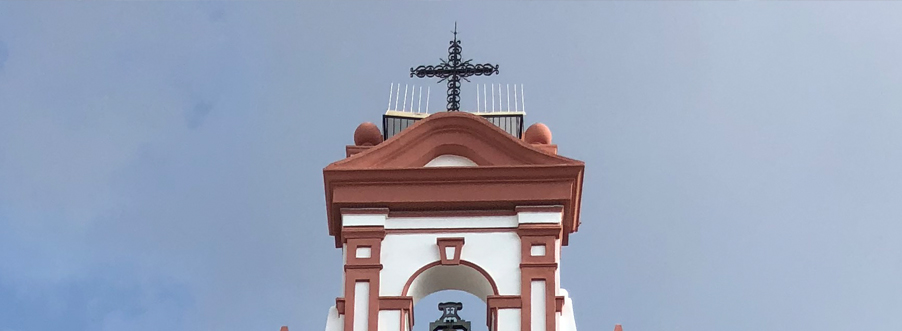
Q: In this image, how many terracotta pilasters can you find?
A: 2